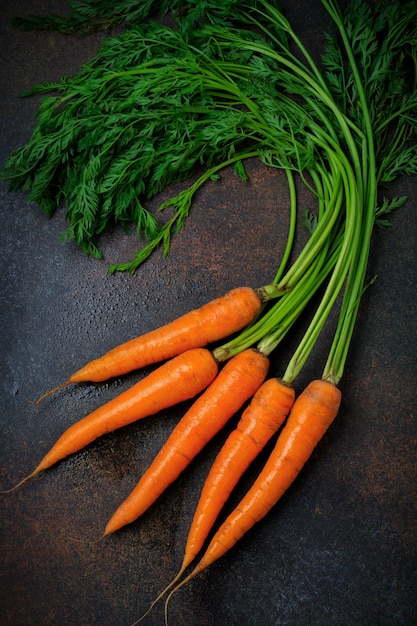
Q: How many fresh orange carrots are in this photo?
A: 5